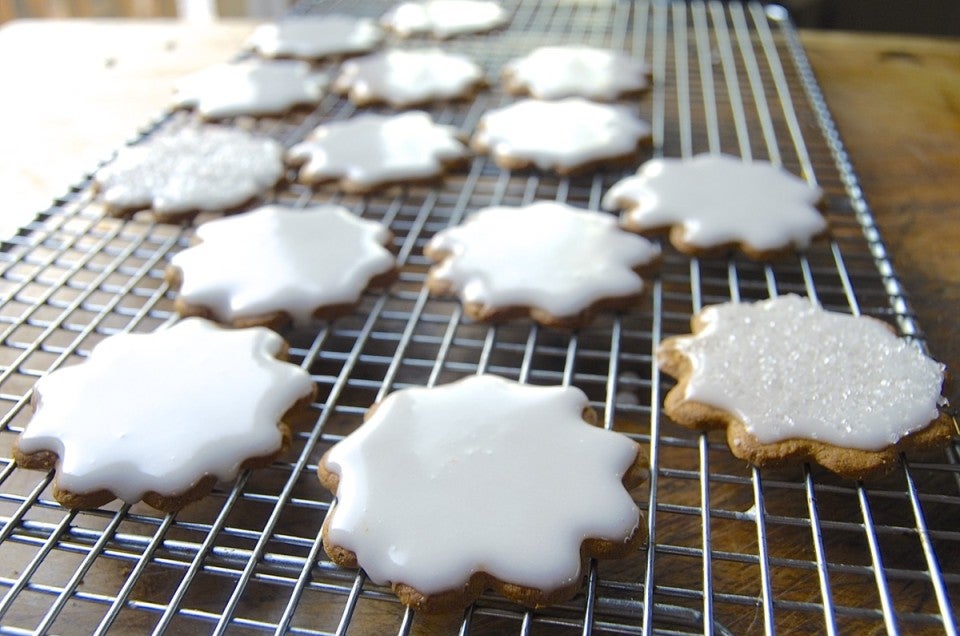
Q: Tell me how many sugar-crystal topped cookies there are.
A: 2